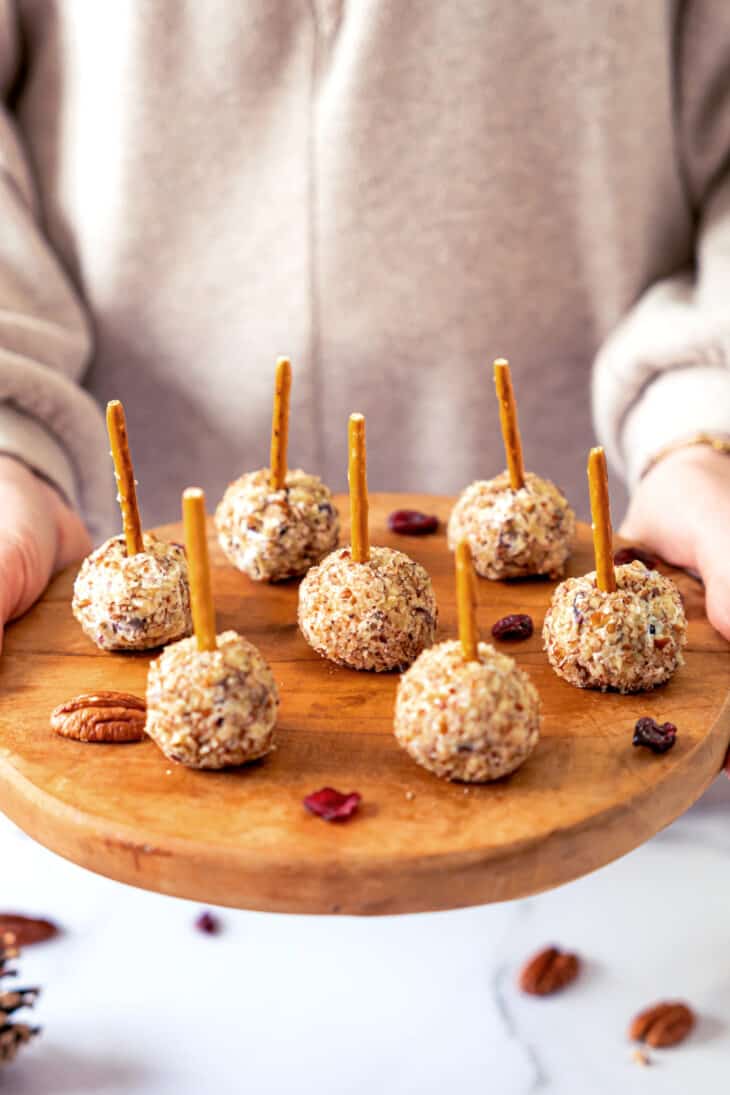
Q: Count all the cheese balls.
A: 7